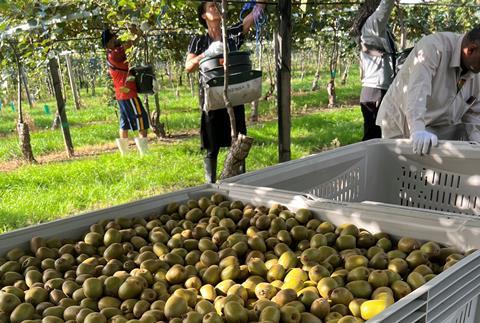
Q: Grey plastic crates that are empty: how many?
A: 1